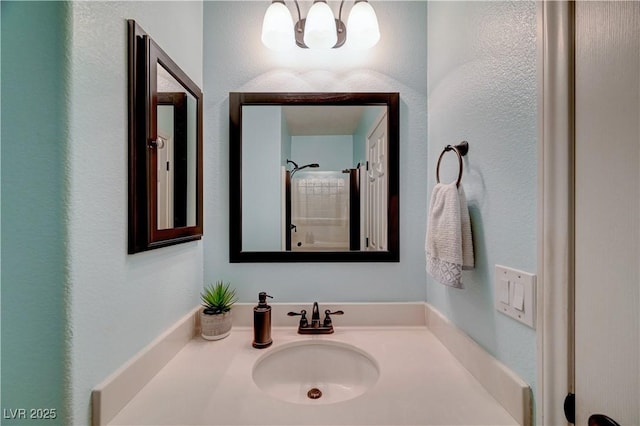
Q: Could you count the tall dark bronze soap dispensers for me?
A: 1